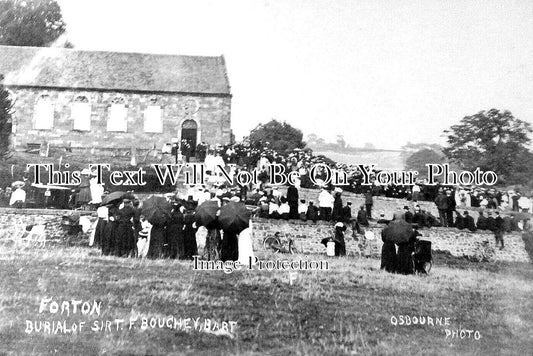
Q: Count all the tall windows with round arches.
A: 4